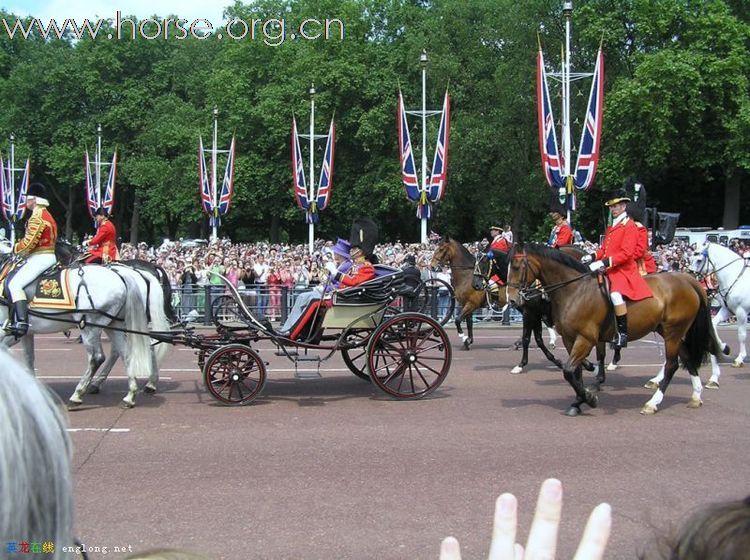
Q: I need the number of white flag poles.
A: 6